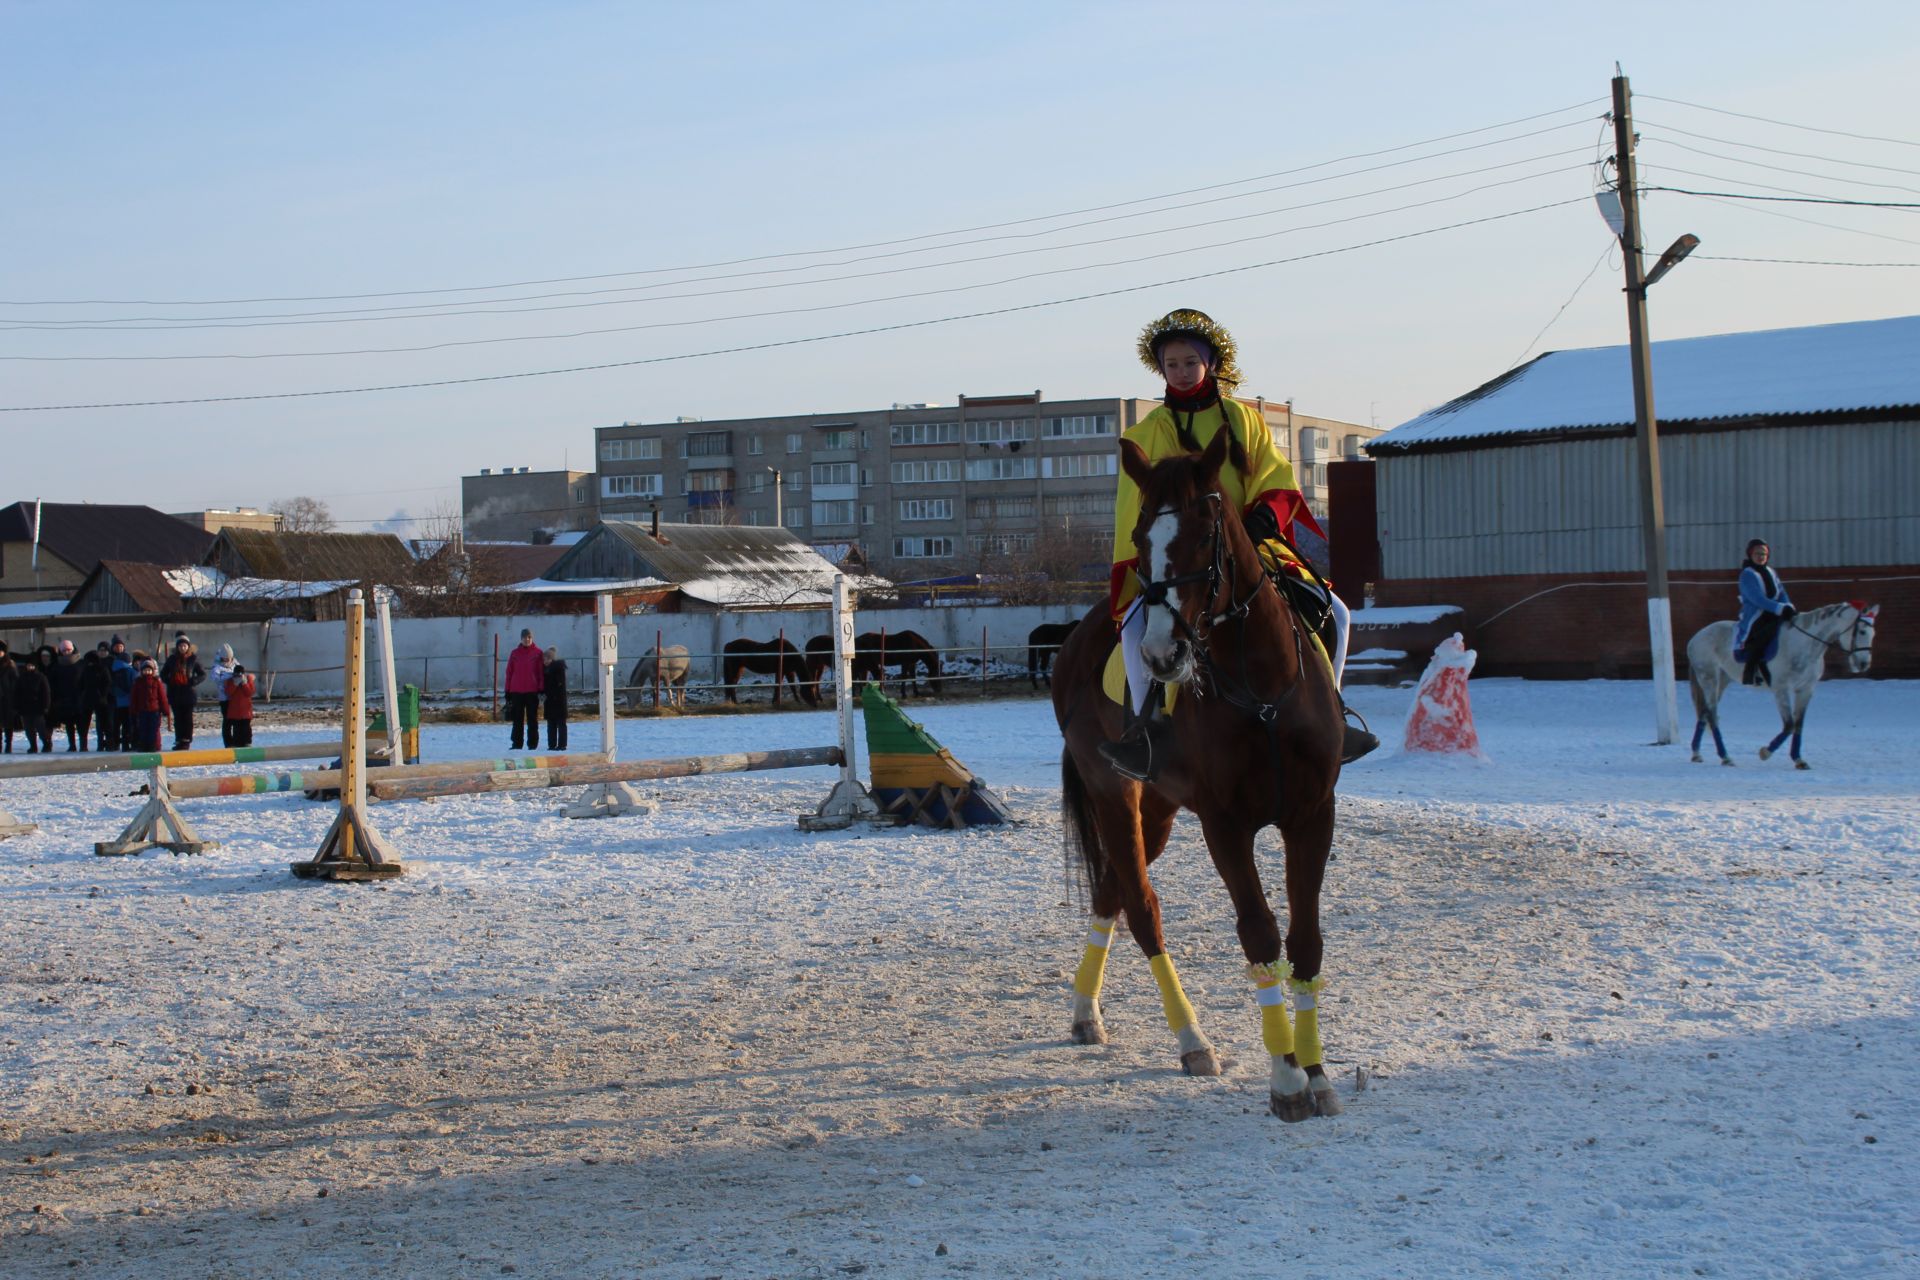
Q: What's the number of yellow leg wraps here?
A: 4